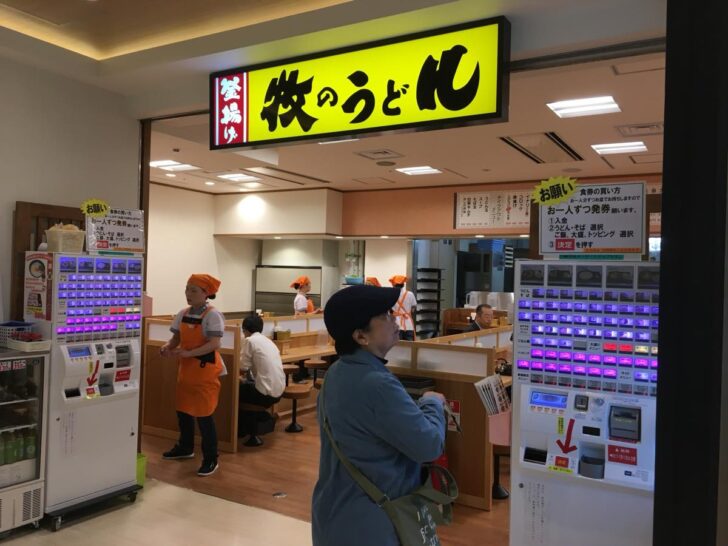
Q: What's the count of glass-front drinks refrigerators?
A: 1